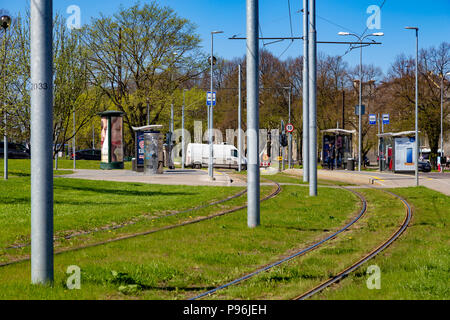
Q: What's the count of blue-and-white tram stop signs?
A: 3